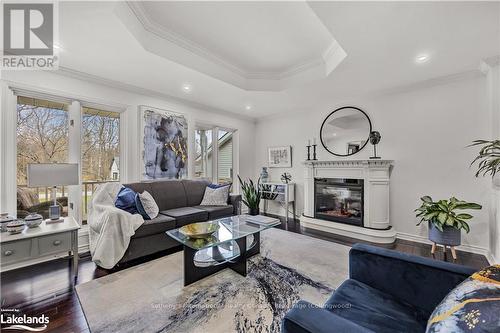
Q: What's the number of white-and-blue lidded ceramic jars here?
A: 3